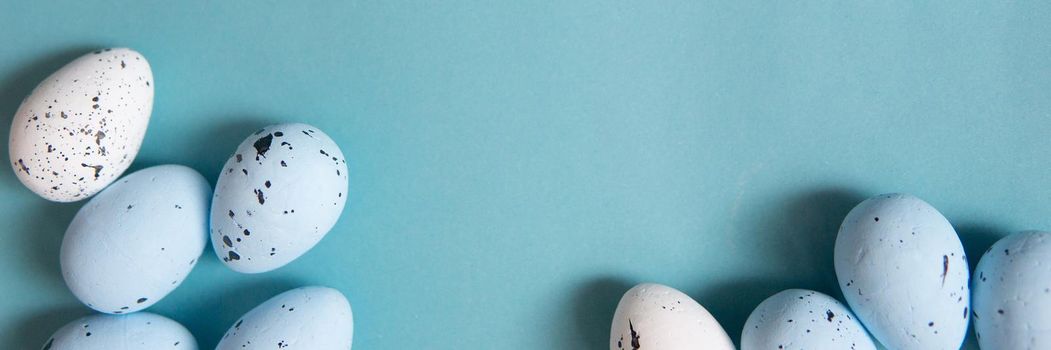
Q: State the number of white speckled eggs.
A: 2